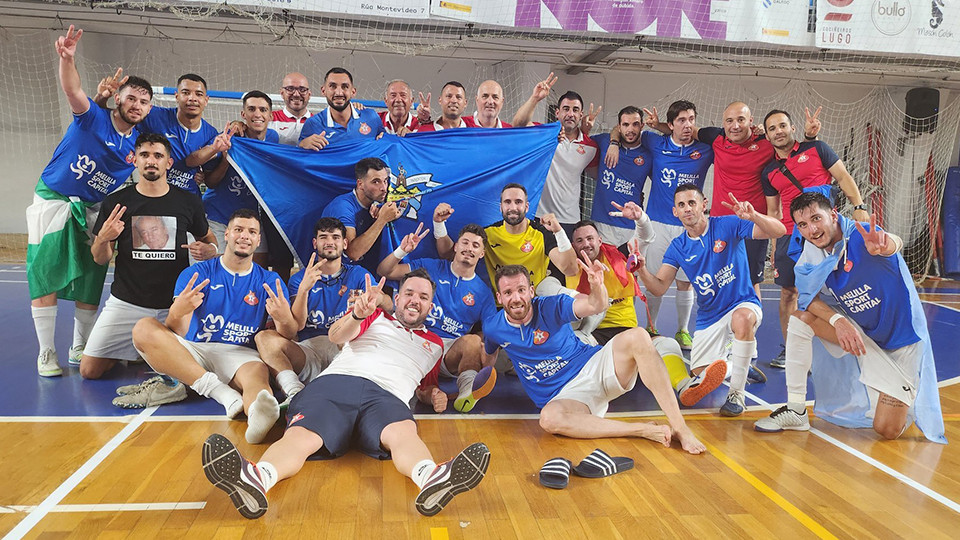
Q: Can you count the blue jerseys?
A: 13